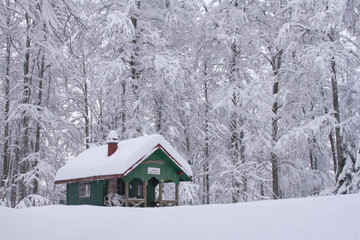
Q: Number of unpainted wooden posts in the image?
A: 4